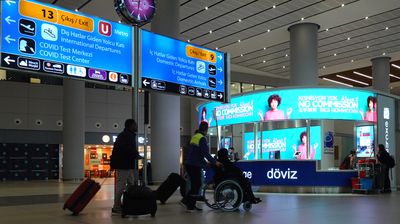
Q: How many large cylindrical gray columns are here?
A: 4